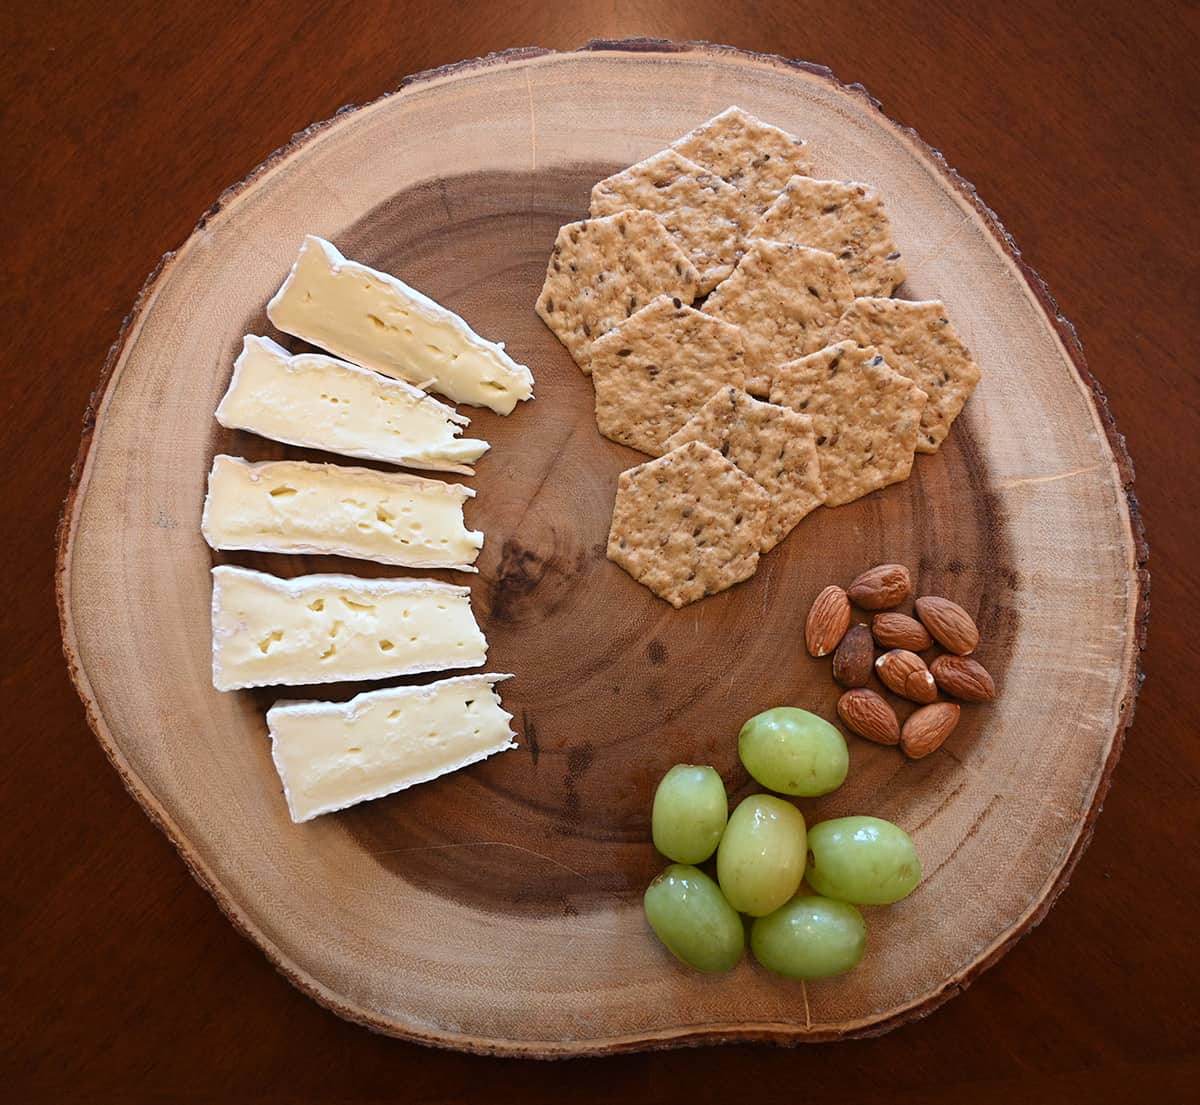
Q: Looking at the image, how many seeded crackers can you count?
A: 10